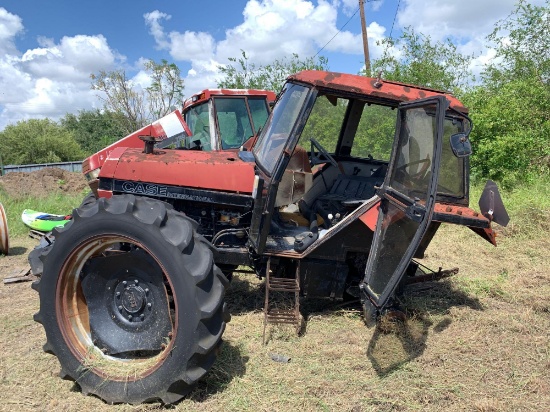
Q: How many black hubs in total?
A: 1